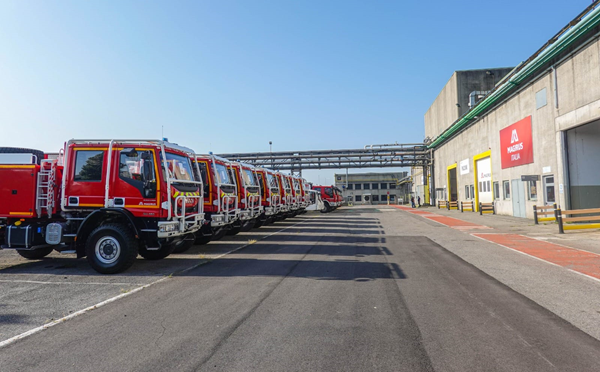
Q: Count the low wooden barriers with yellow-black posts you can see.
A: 6